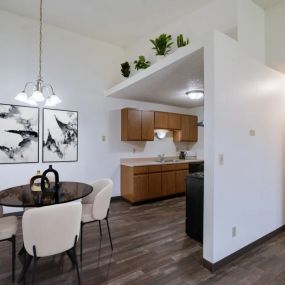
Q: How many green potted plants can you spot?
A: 4